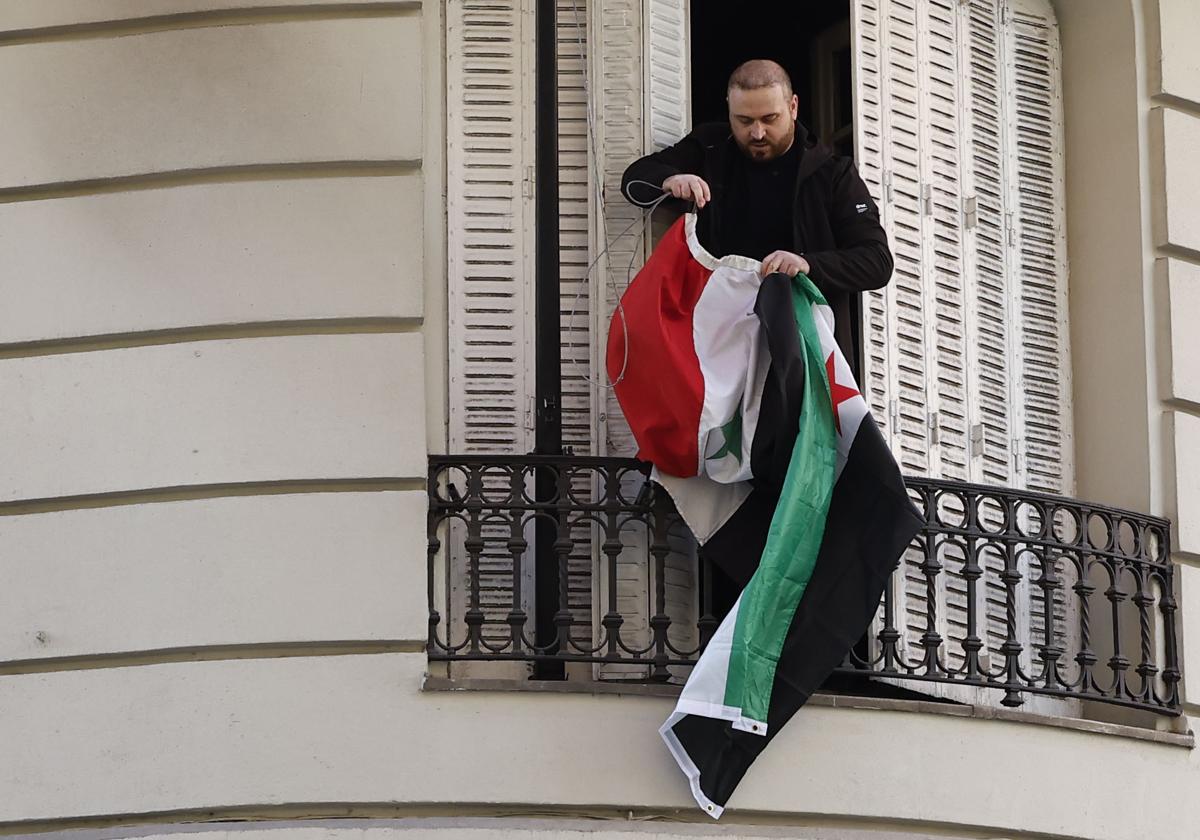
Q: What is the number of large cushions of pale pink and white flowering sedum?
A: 0